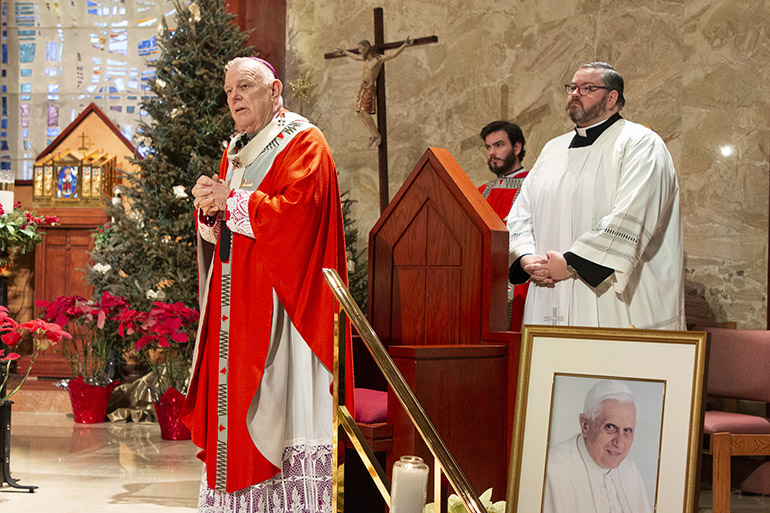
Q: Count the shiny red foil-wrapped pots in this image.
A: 2